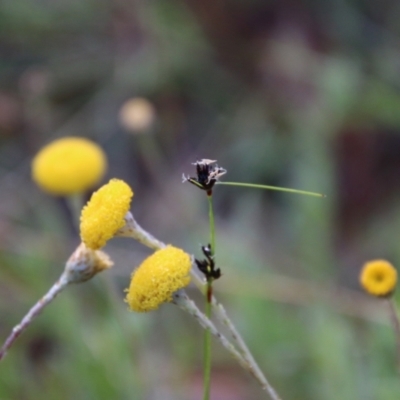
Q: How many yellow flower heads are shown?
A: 4